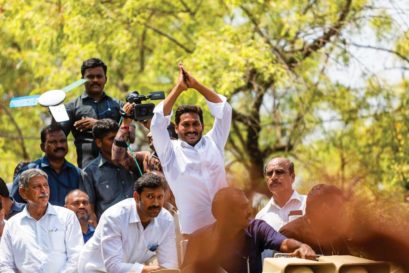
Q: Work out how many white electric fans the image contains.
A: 1